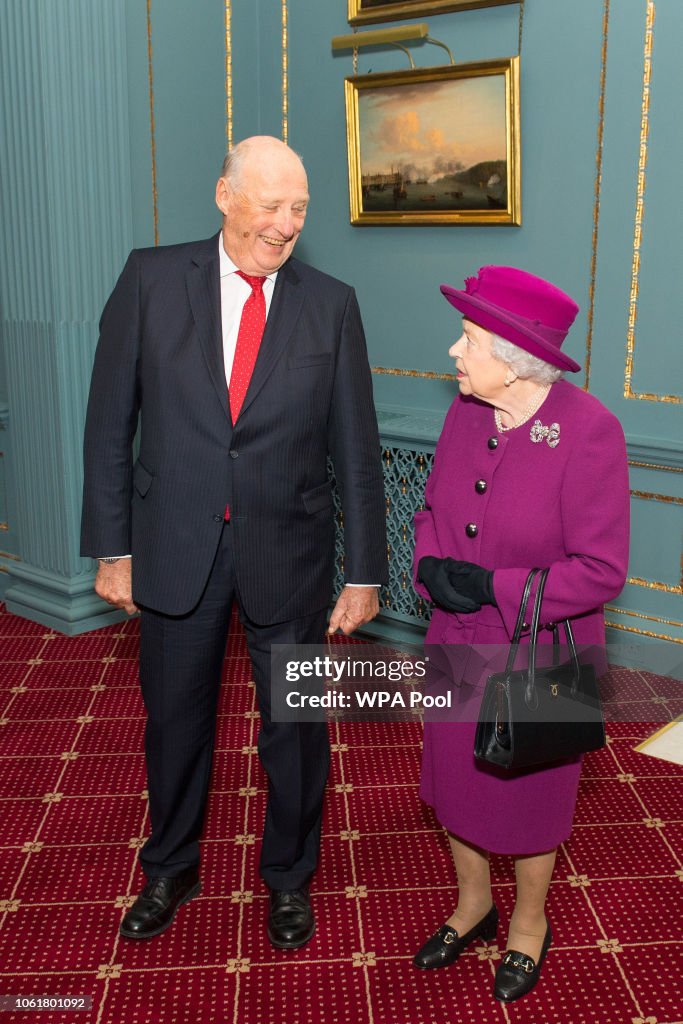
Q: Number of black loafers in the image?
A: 2